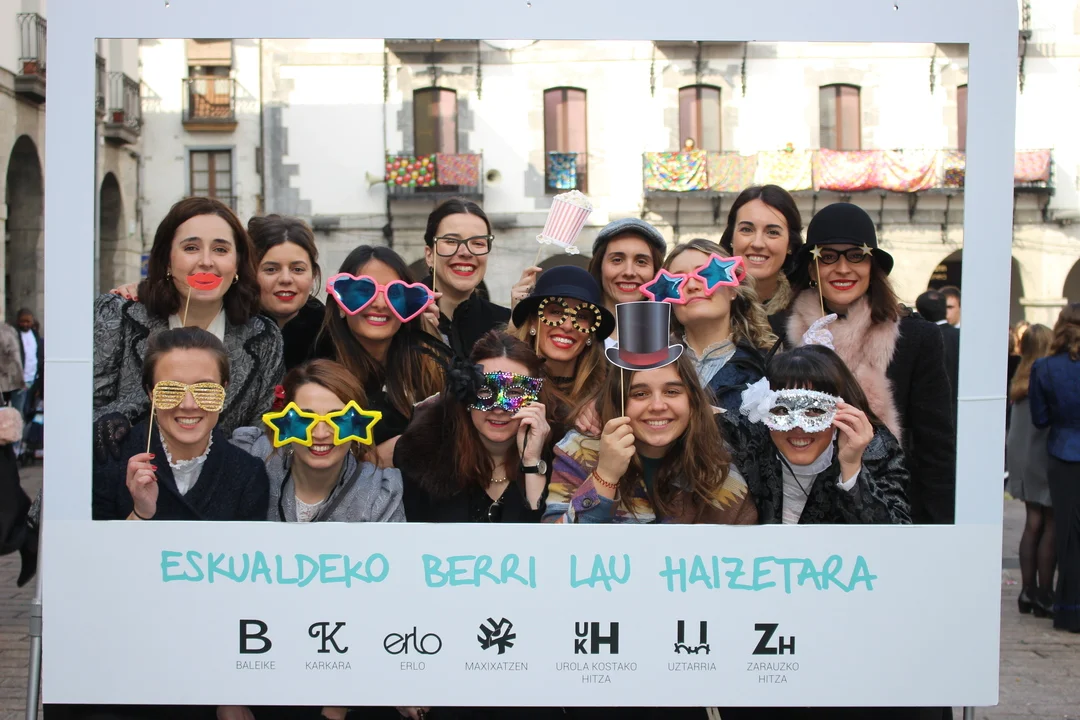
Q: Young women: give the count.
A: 14